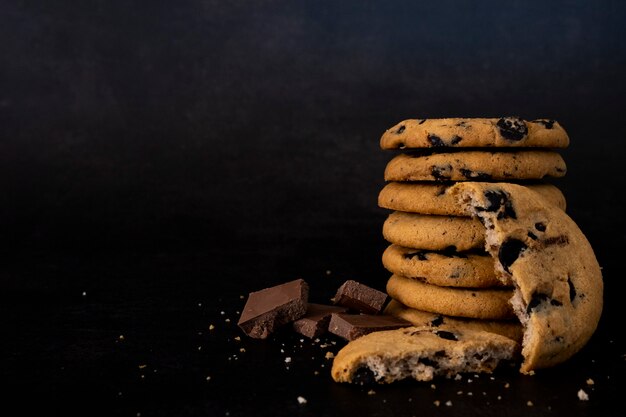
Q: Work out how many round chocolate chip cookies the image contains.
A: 7